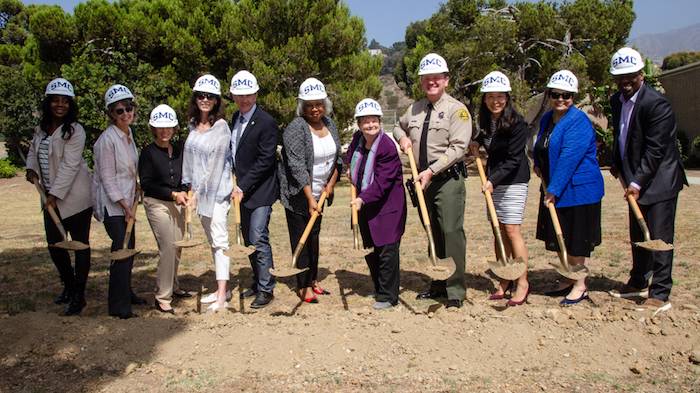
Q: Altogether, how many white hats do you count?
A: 11